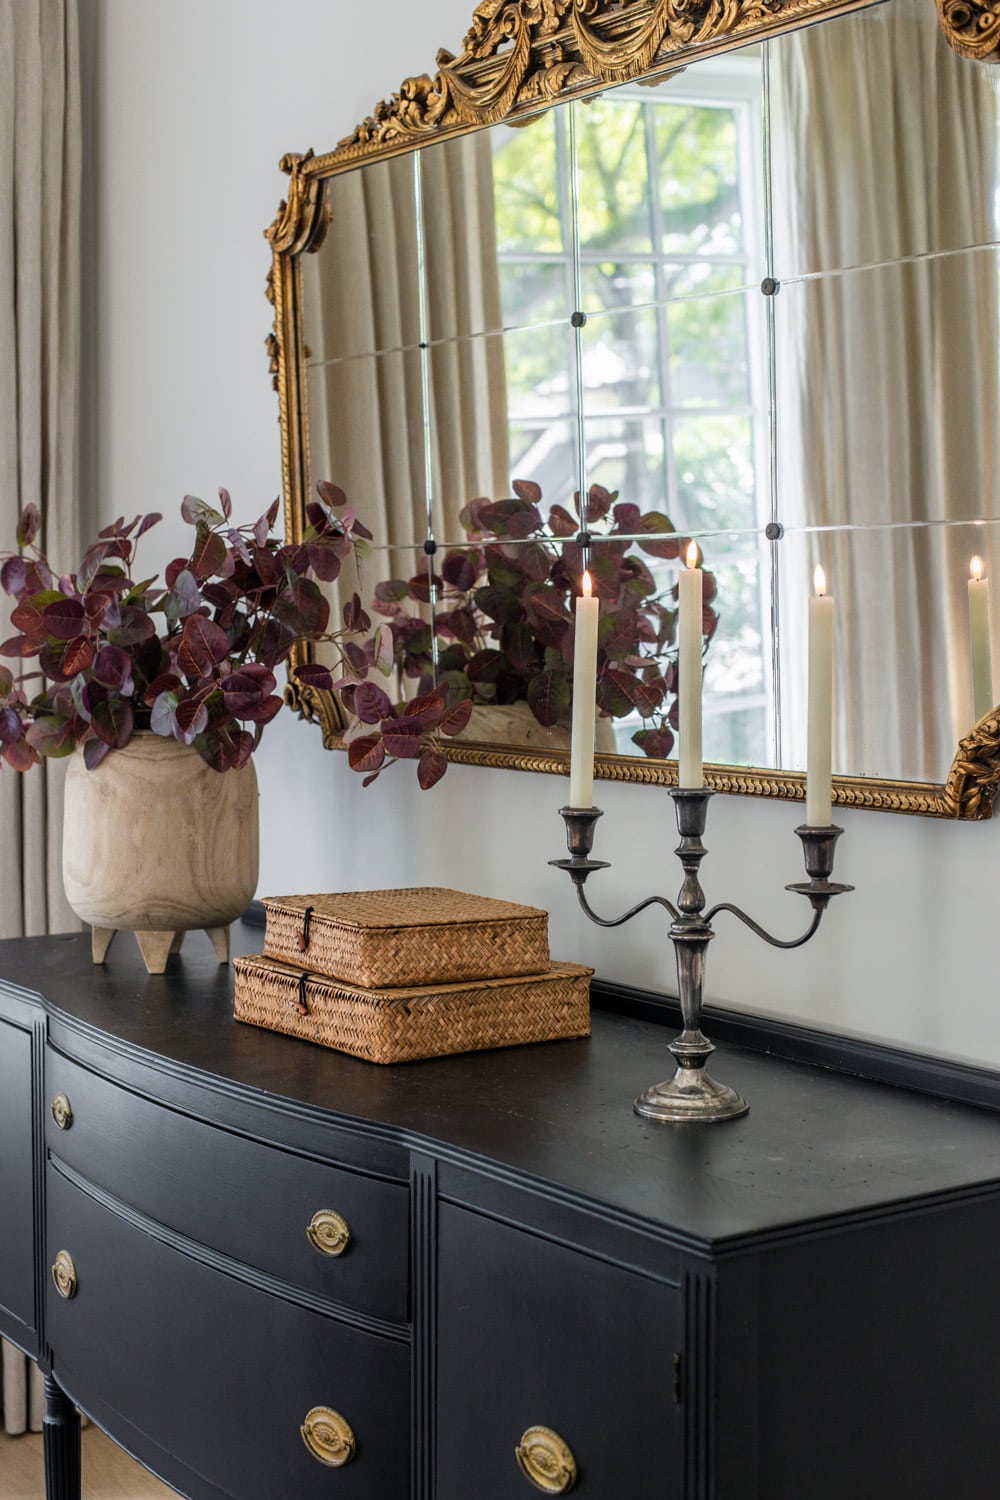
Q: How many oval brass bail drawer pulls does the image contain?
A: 5